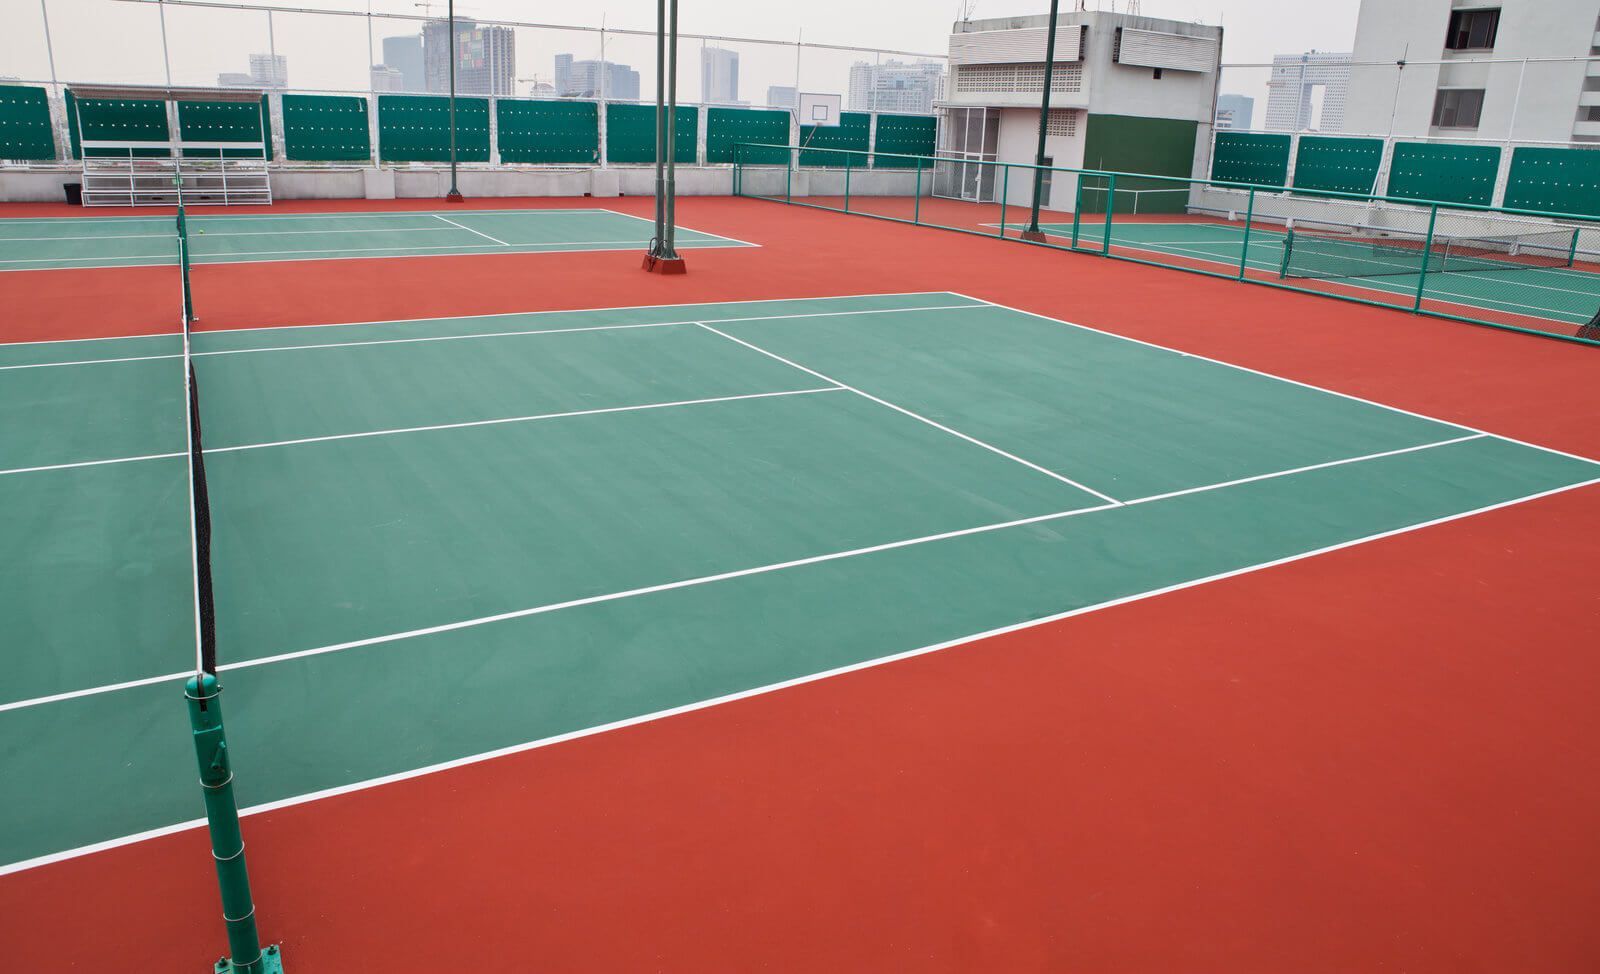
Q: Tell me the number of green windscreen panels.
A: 14